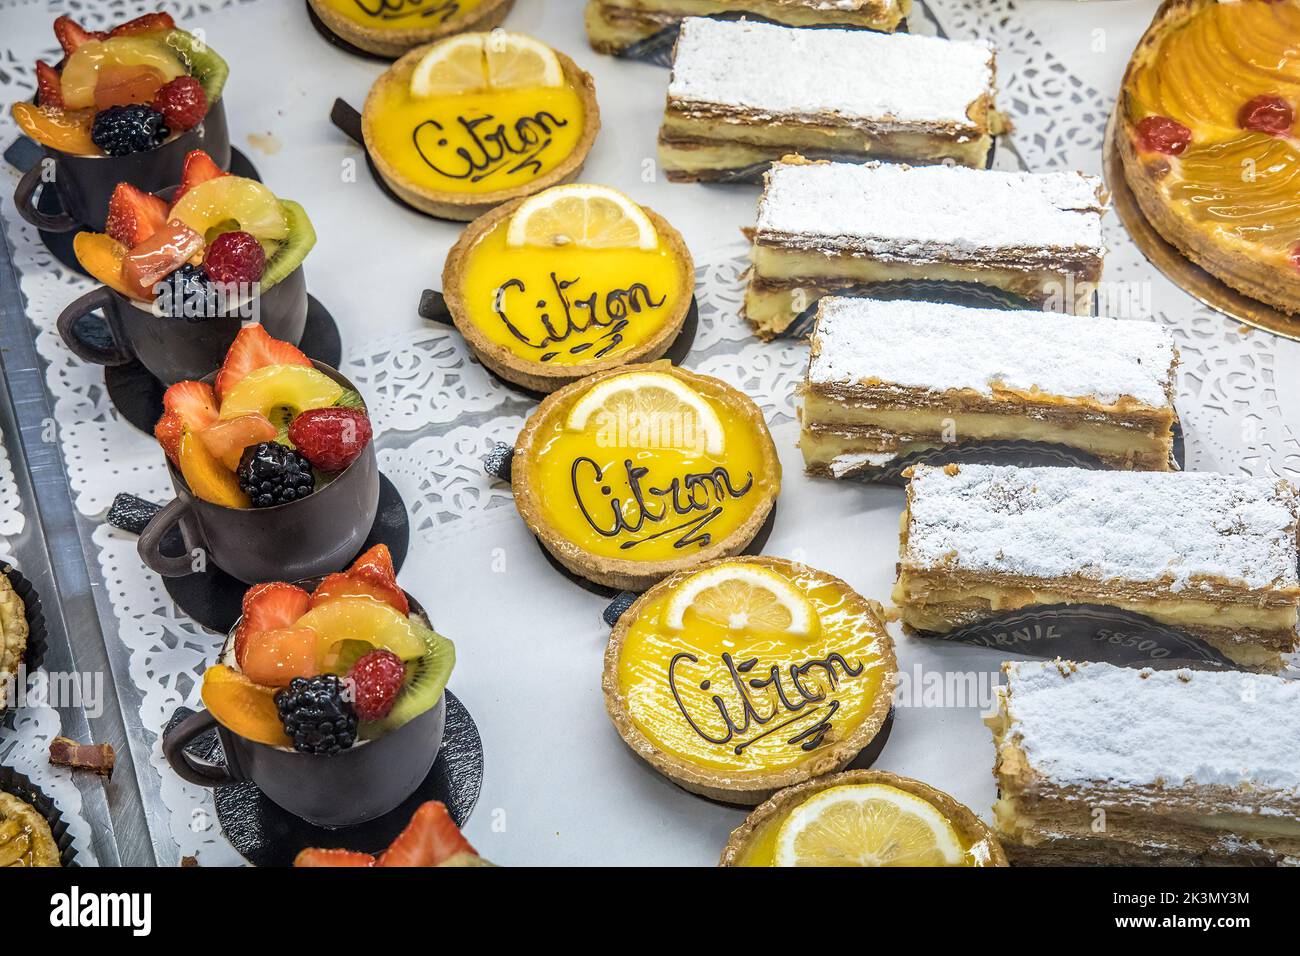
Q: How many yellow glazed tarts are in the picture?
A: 6